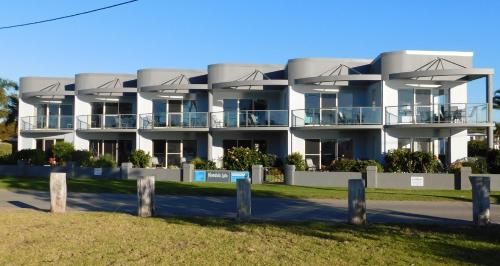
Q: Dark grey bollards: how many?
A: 3